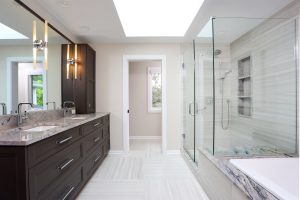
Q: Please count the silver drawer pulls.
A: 6